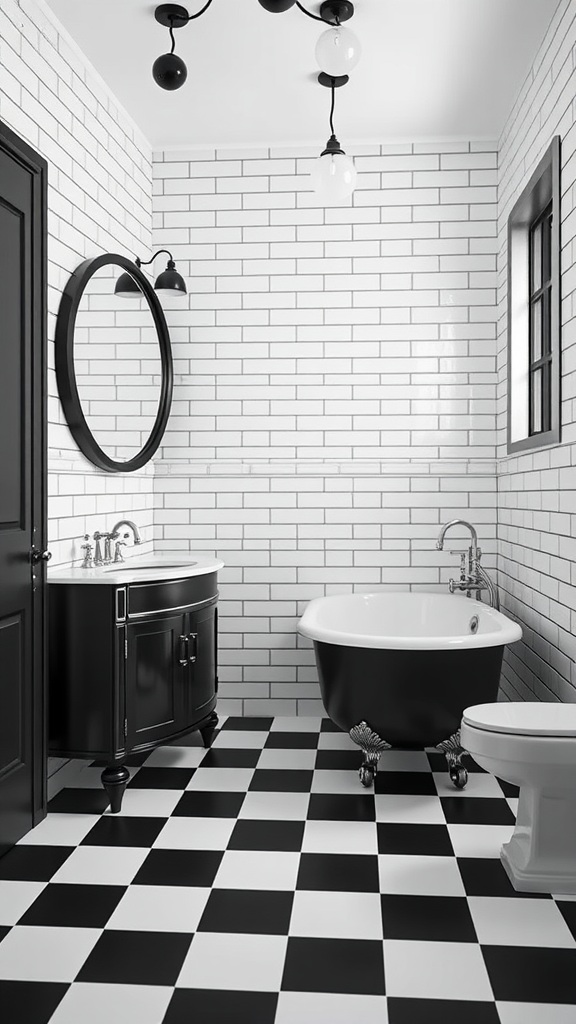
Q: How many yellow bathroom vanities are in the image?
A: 0